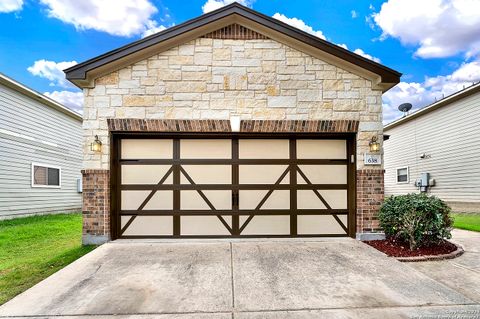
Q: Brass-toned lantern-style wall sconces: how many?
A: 2